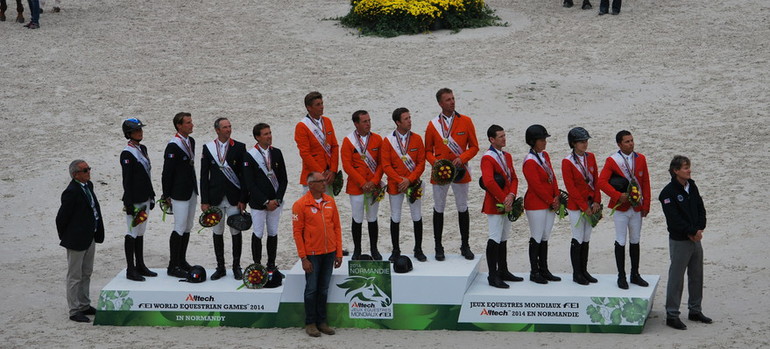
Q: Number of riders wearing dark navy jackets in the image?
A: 4